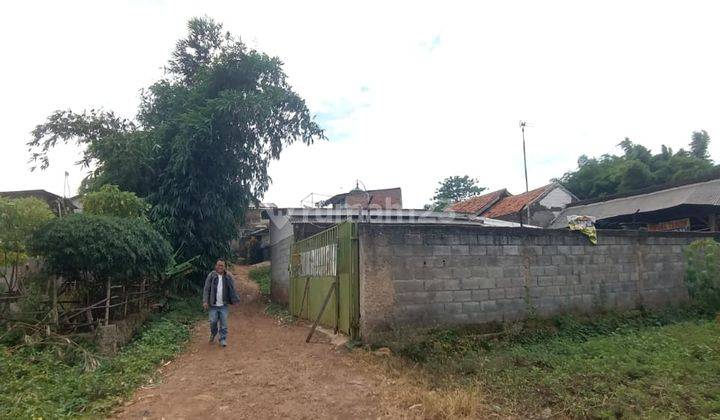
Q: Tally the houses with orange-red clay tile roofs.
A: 2